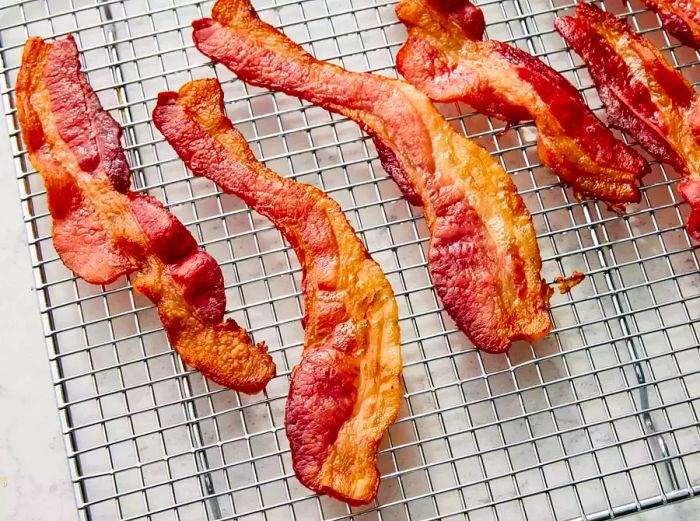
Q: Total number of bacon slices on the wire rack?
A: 6